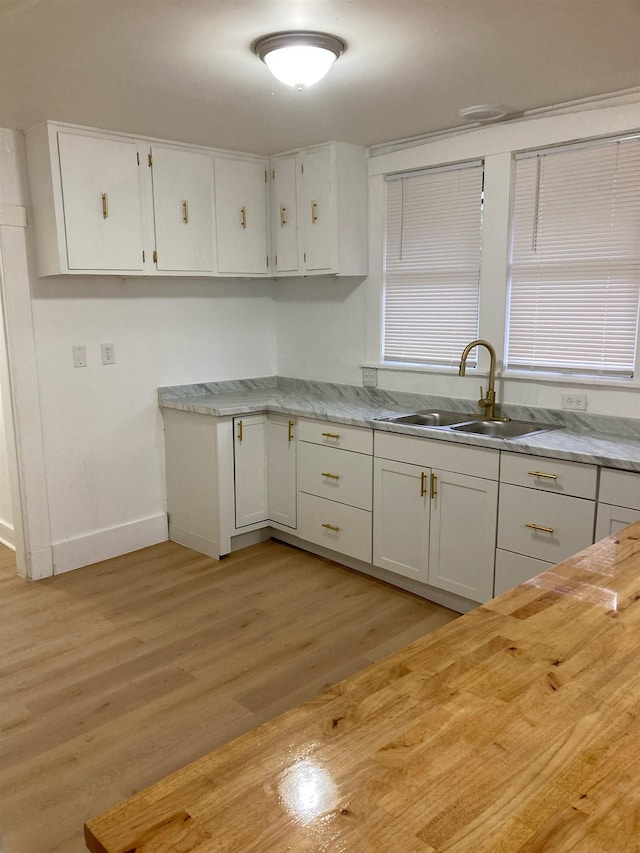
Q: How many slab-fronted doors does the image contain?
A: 5